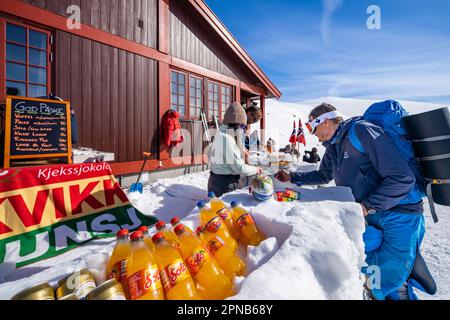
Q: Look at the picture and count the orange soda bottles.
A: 11